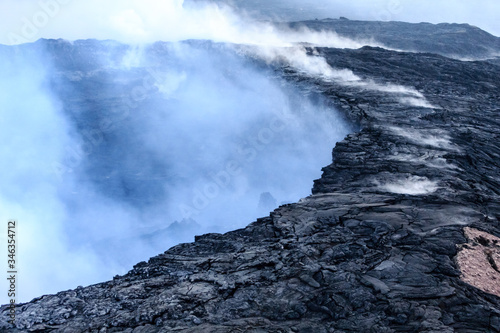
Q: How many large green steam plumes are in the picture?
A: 0